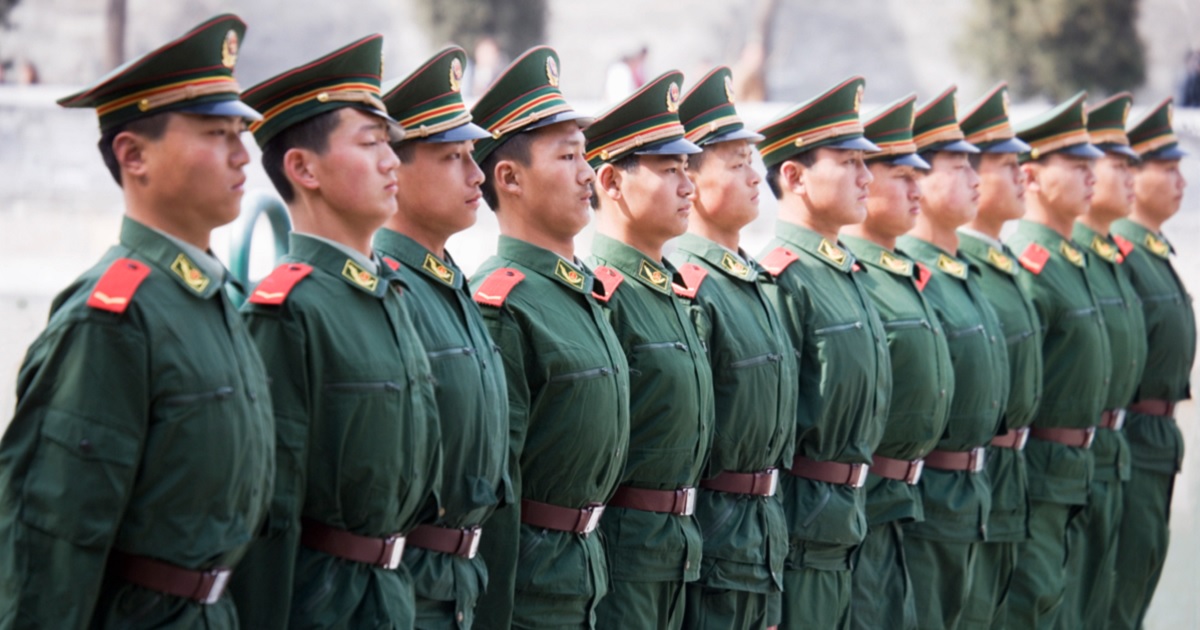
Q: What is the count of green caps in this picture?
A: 13